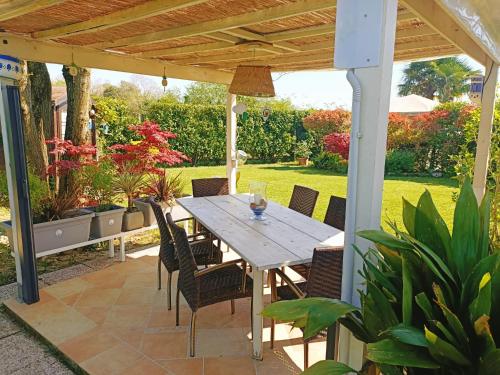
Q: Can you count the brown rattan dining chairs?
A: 6